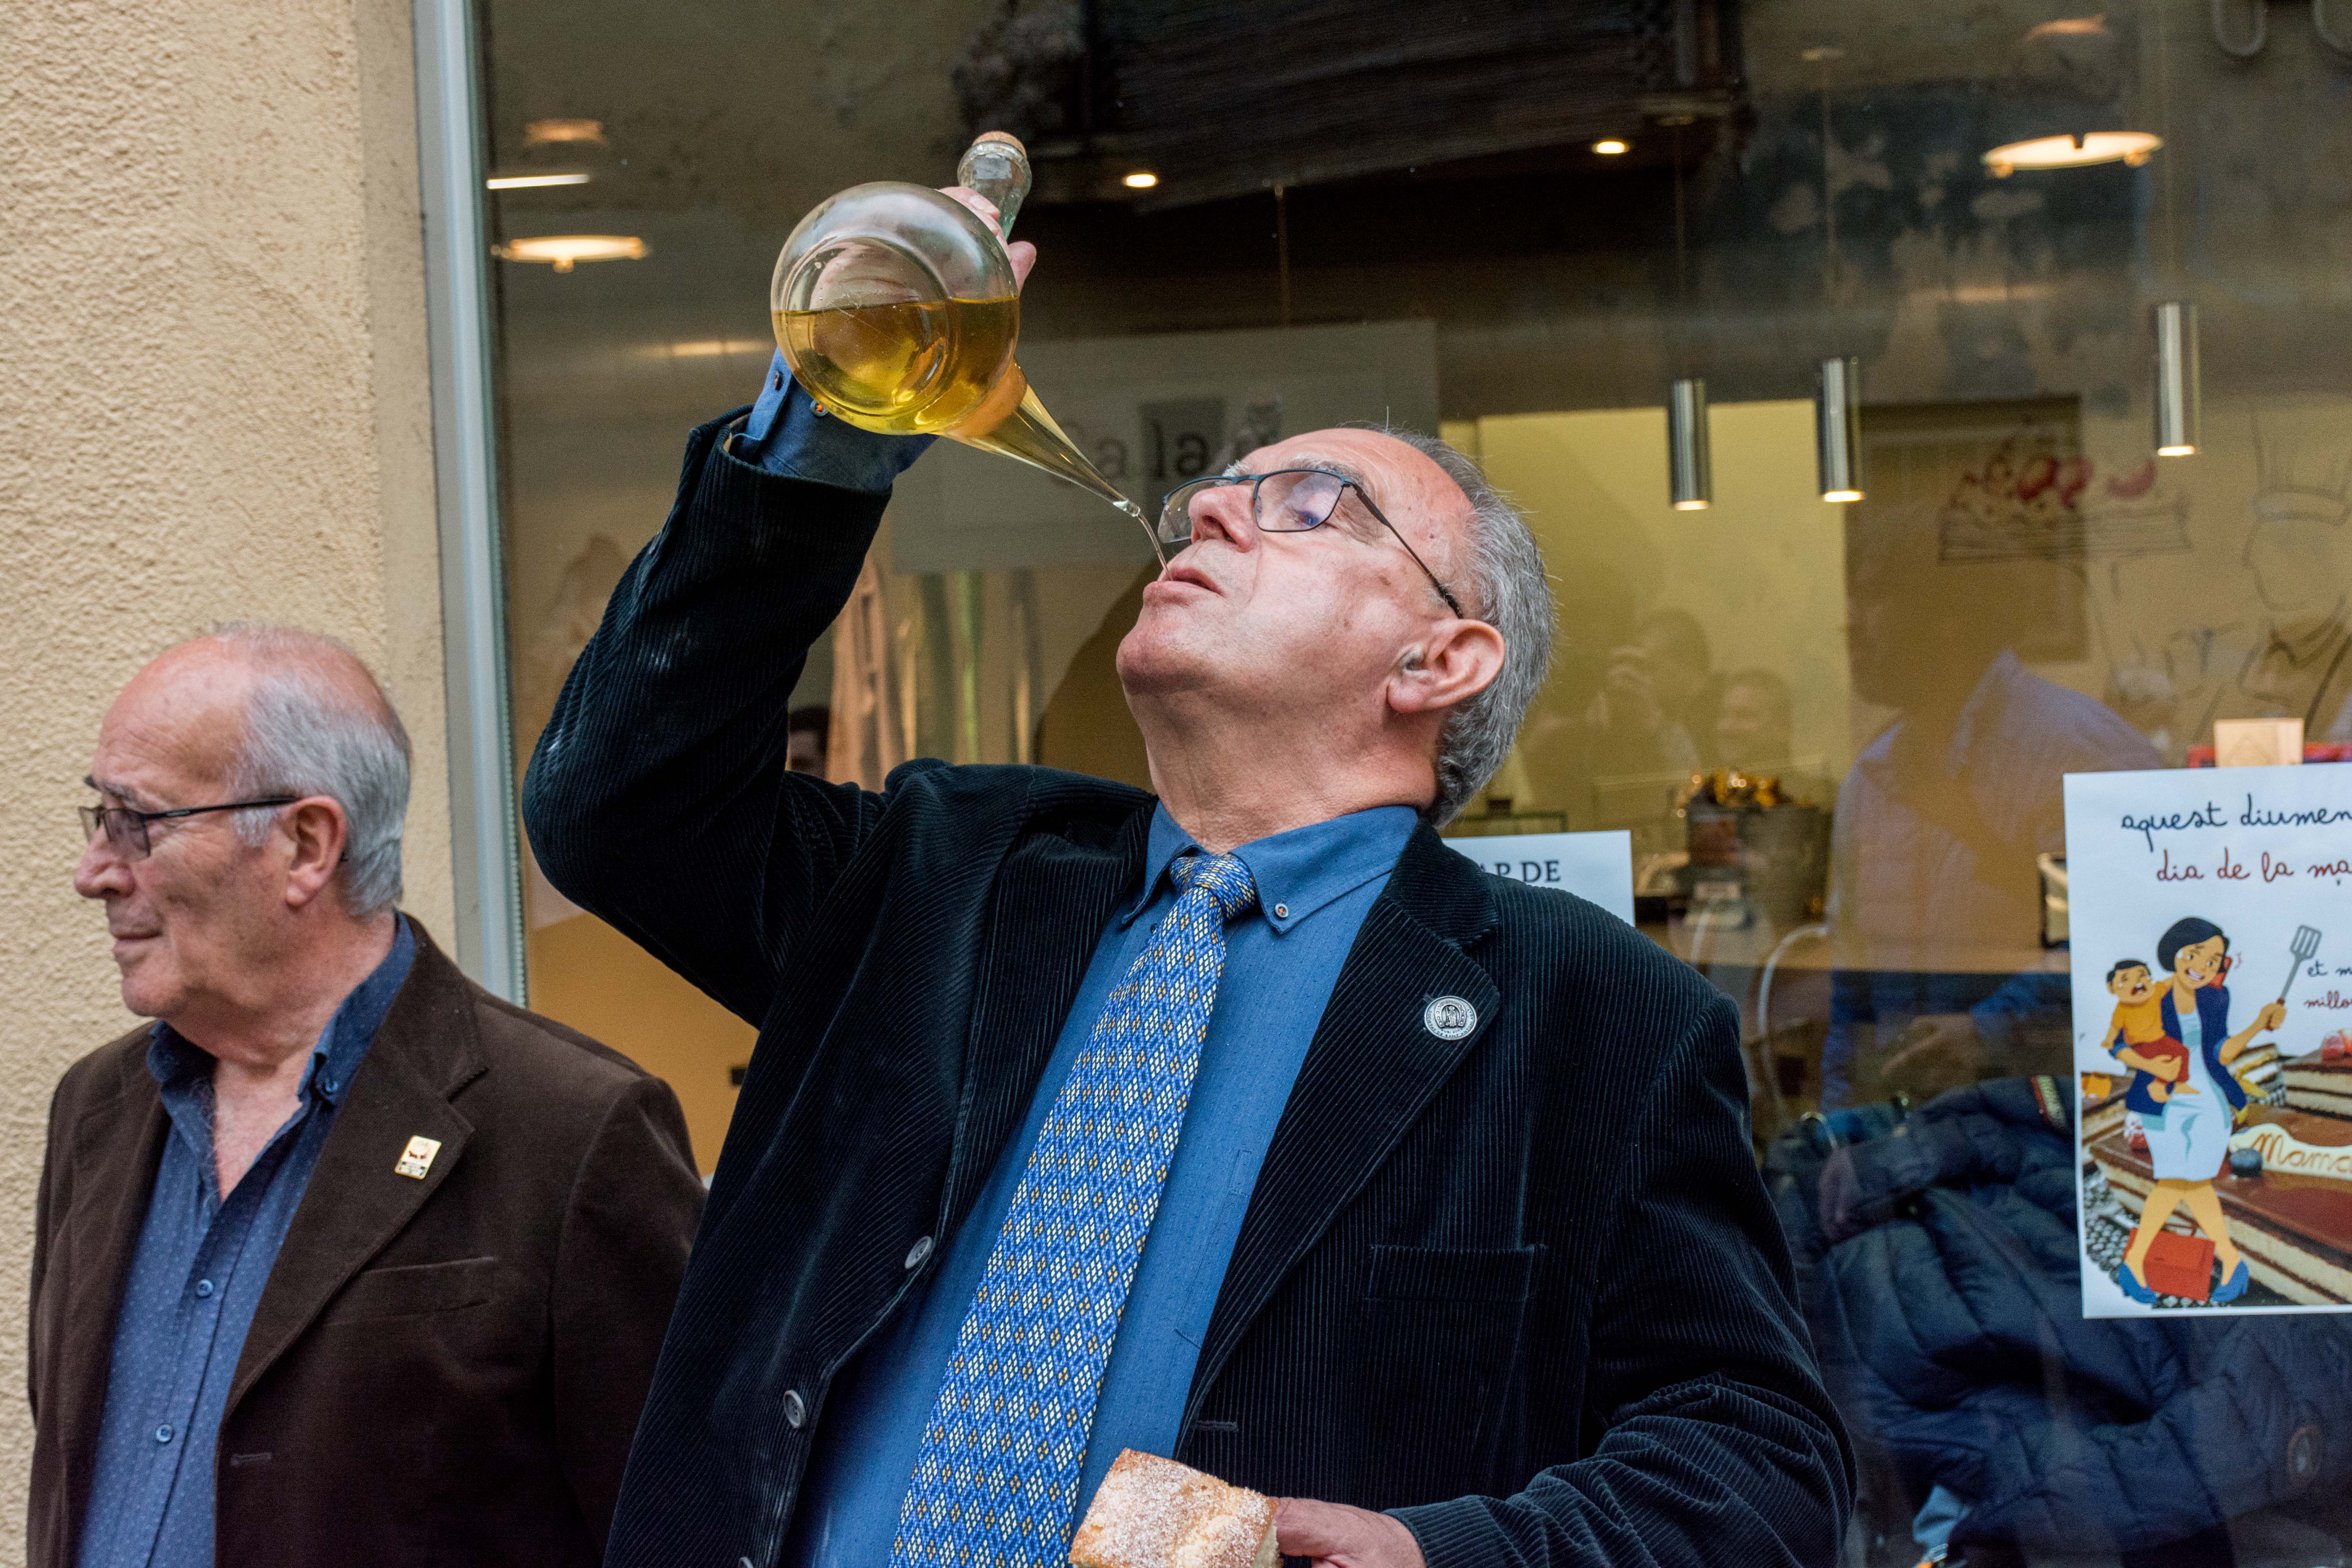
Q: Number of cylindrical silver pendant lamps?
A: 3